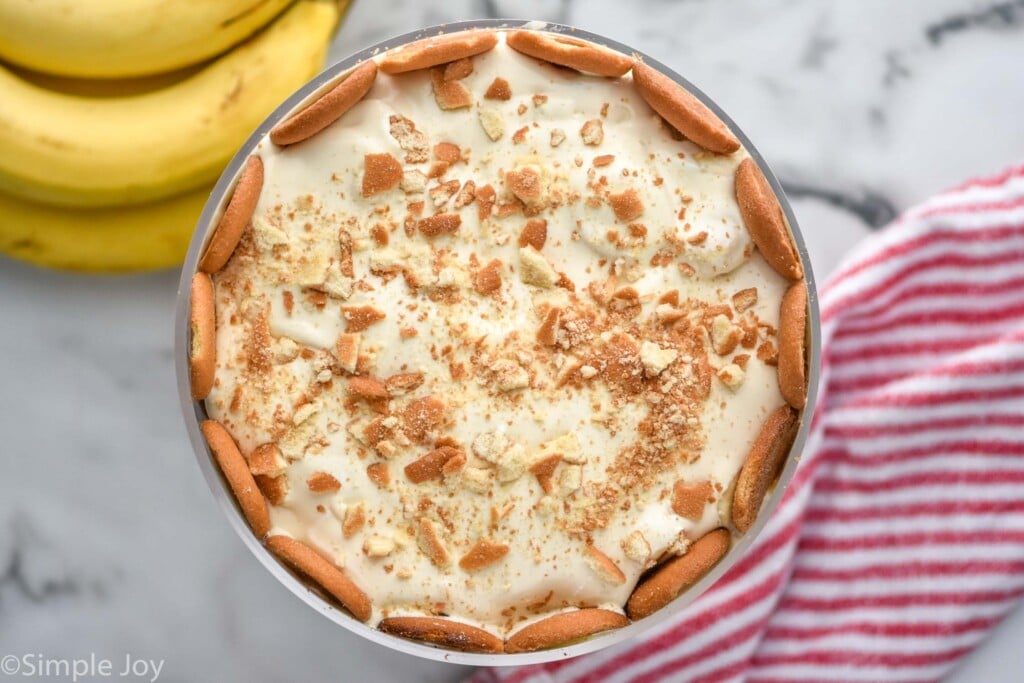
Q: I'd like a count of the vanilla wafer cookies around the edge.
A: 14